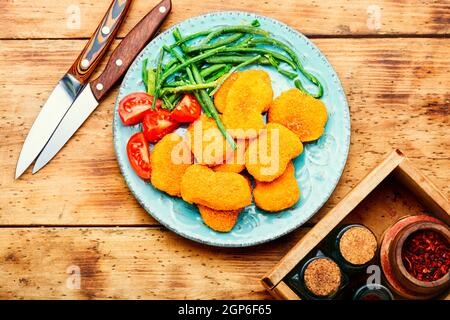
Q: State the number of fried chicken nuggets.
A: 10